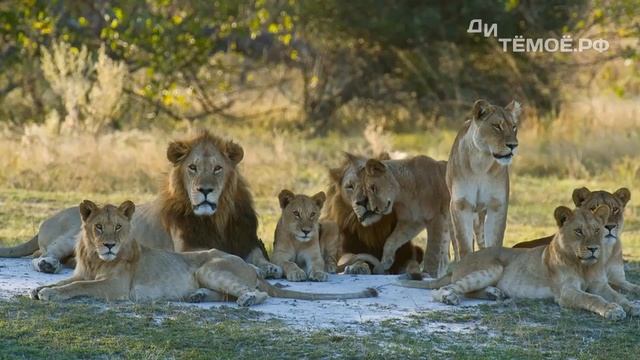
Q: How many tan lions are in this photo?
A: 8